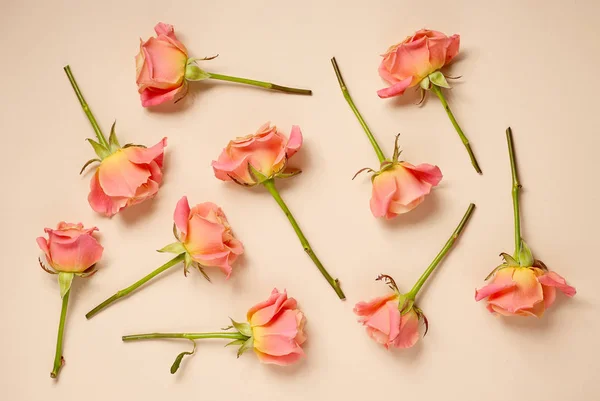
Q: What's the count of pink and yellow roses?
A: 10